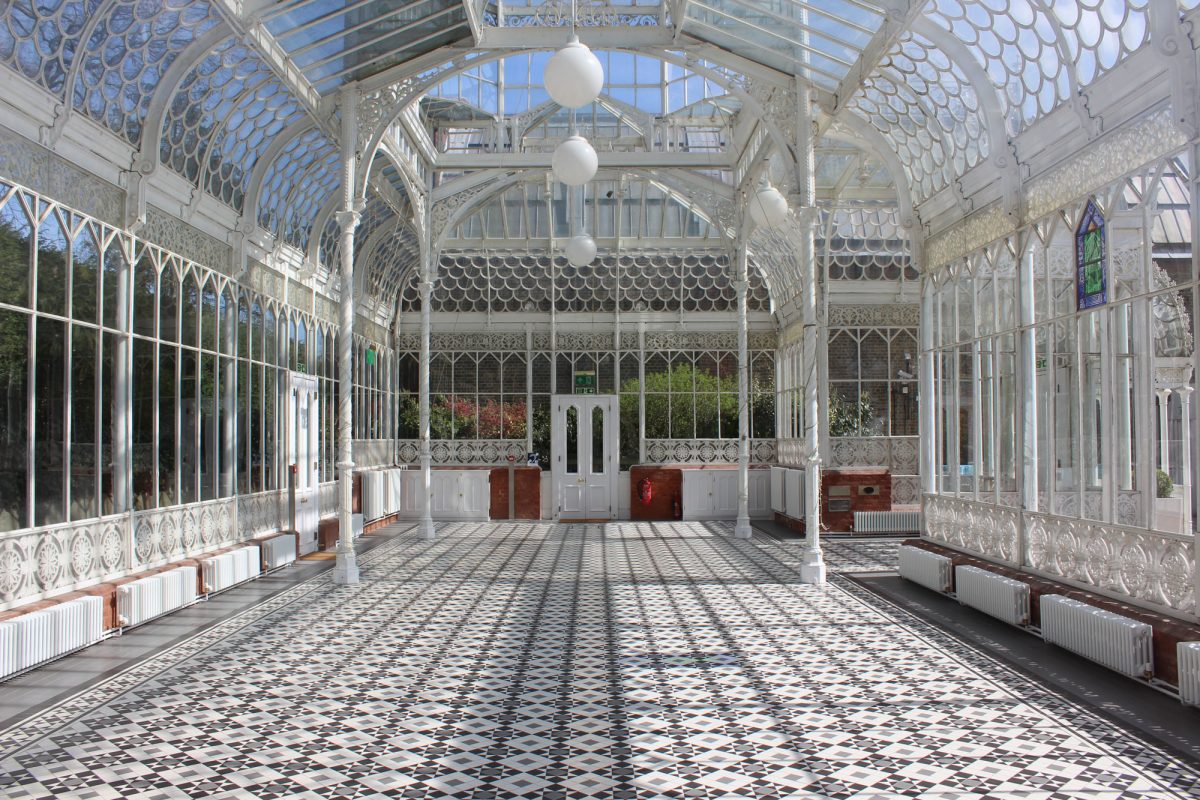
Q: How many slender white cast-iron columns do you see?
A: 4